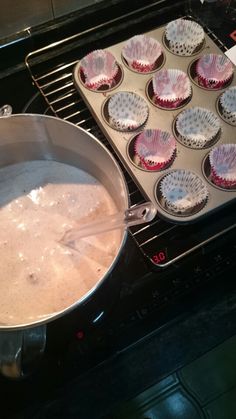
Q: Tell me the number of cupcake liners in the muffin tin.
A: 11